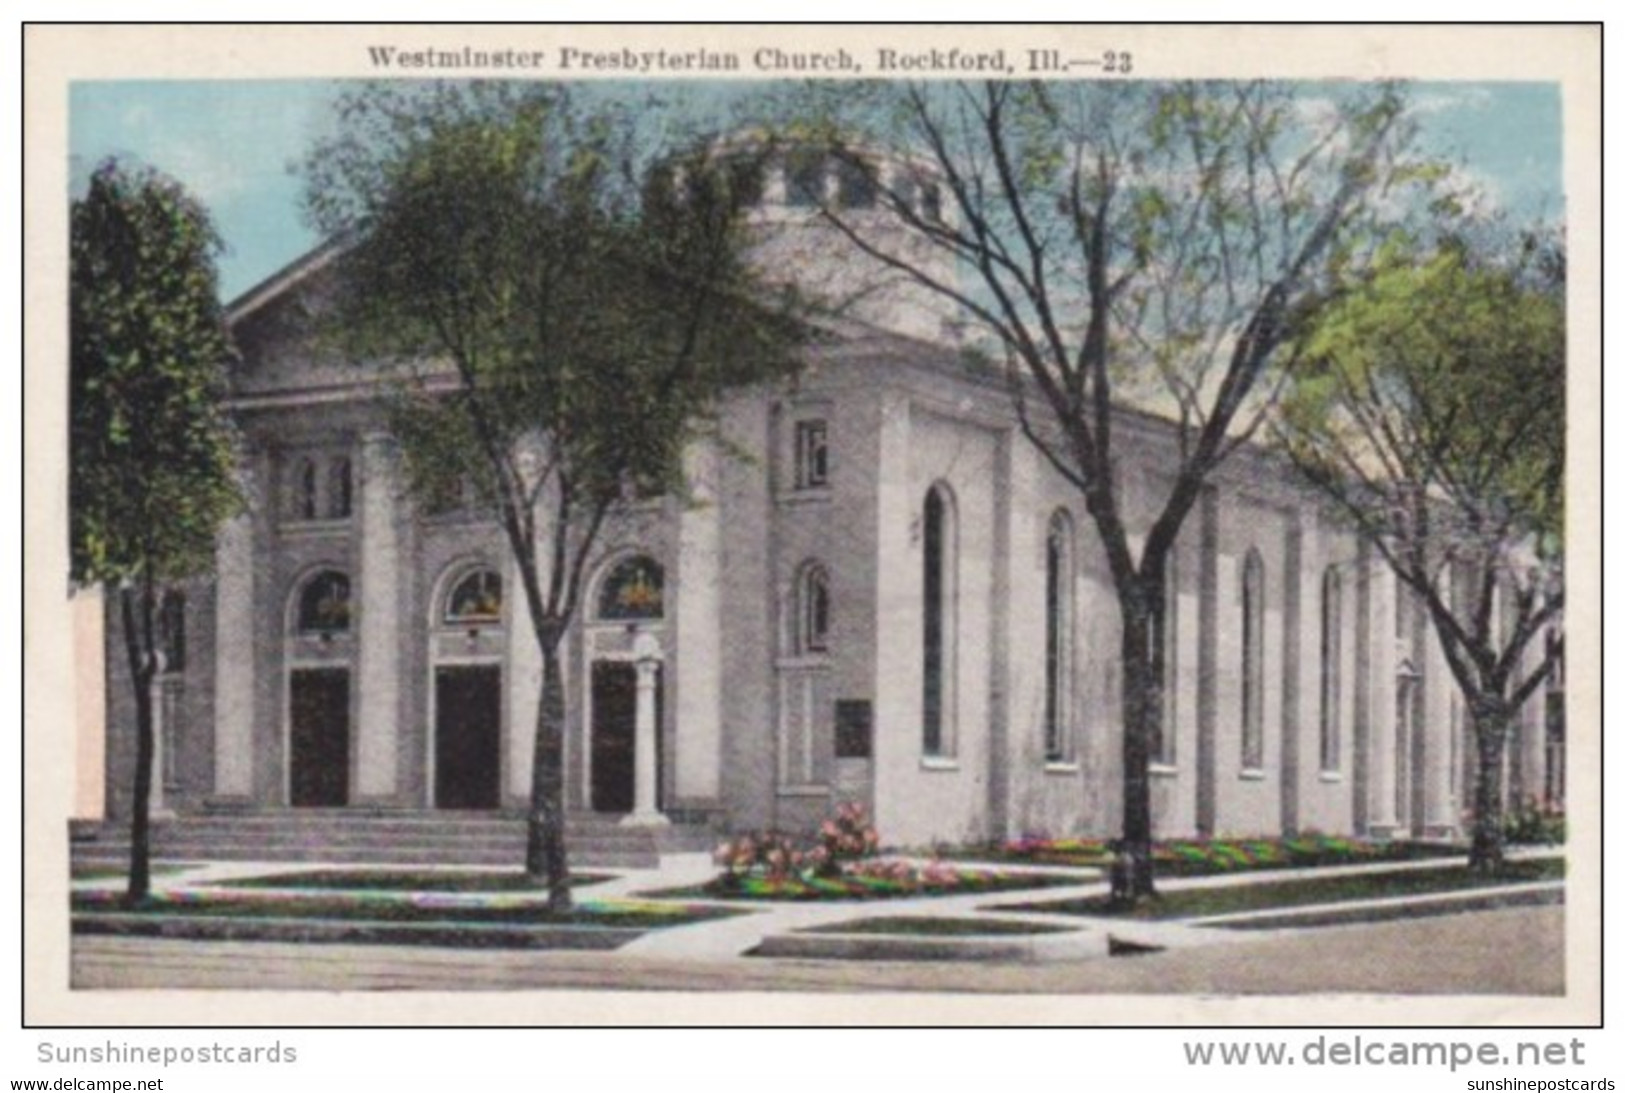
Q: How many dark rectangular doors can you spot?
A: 3